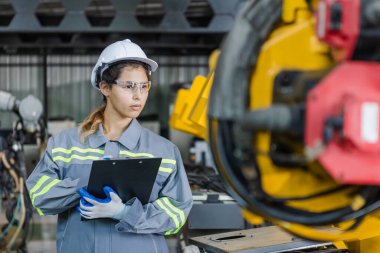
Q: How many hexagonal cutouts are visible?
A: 5